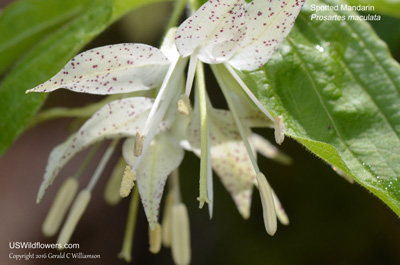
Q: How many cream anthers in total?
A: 11